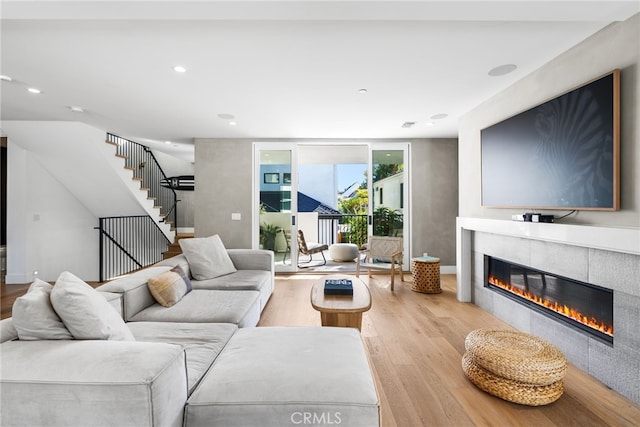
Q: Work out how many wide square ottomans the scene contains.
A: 1